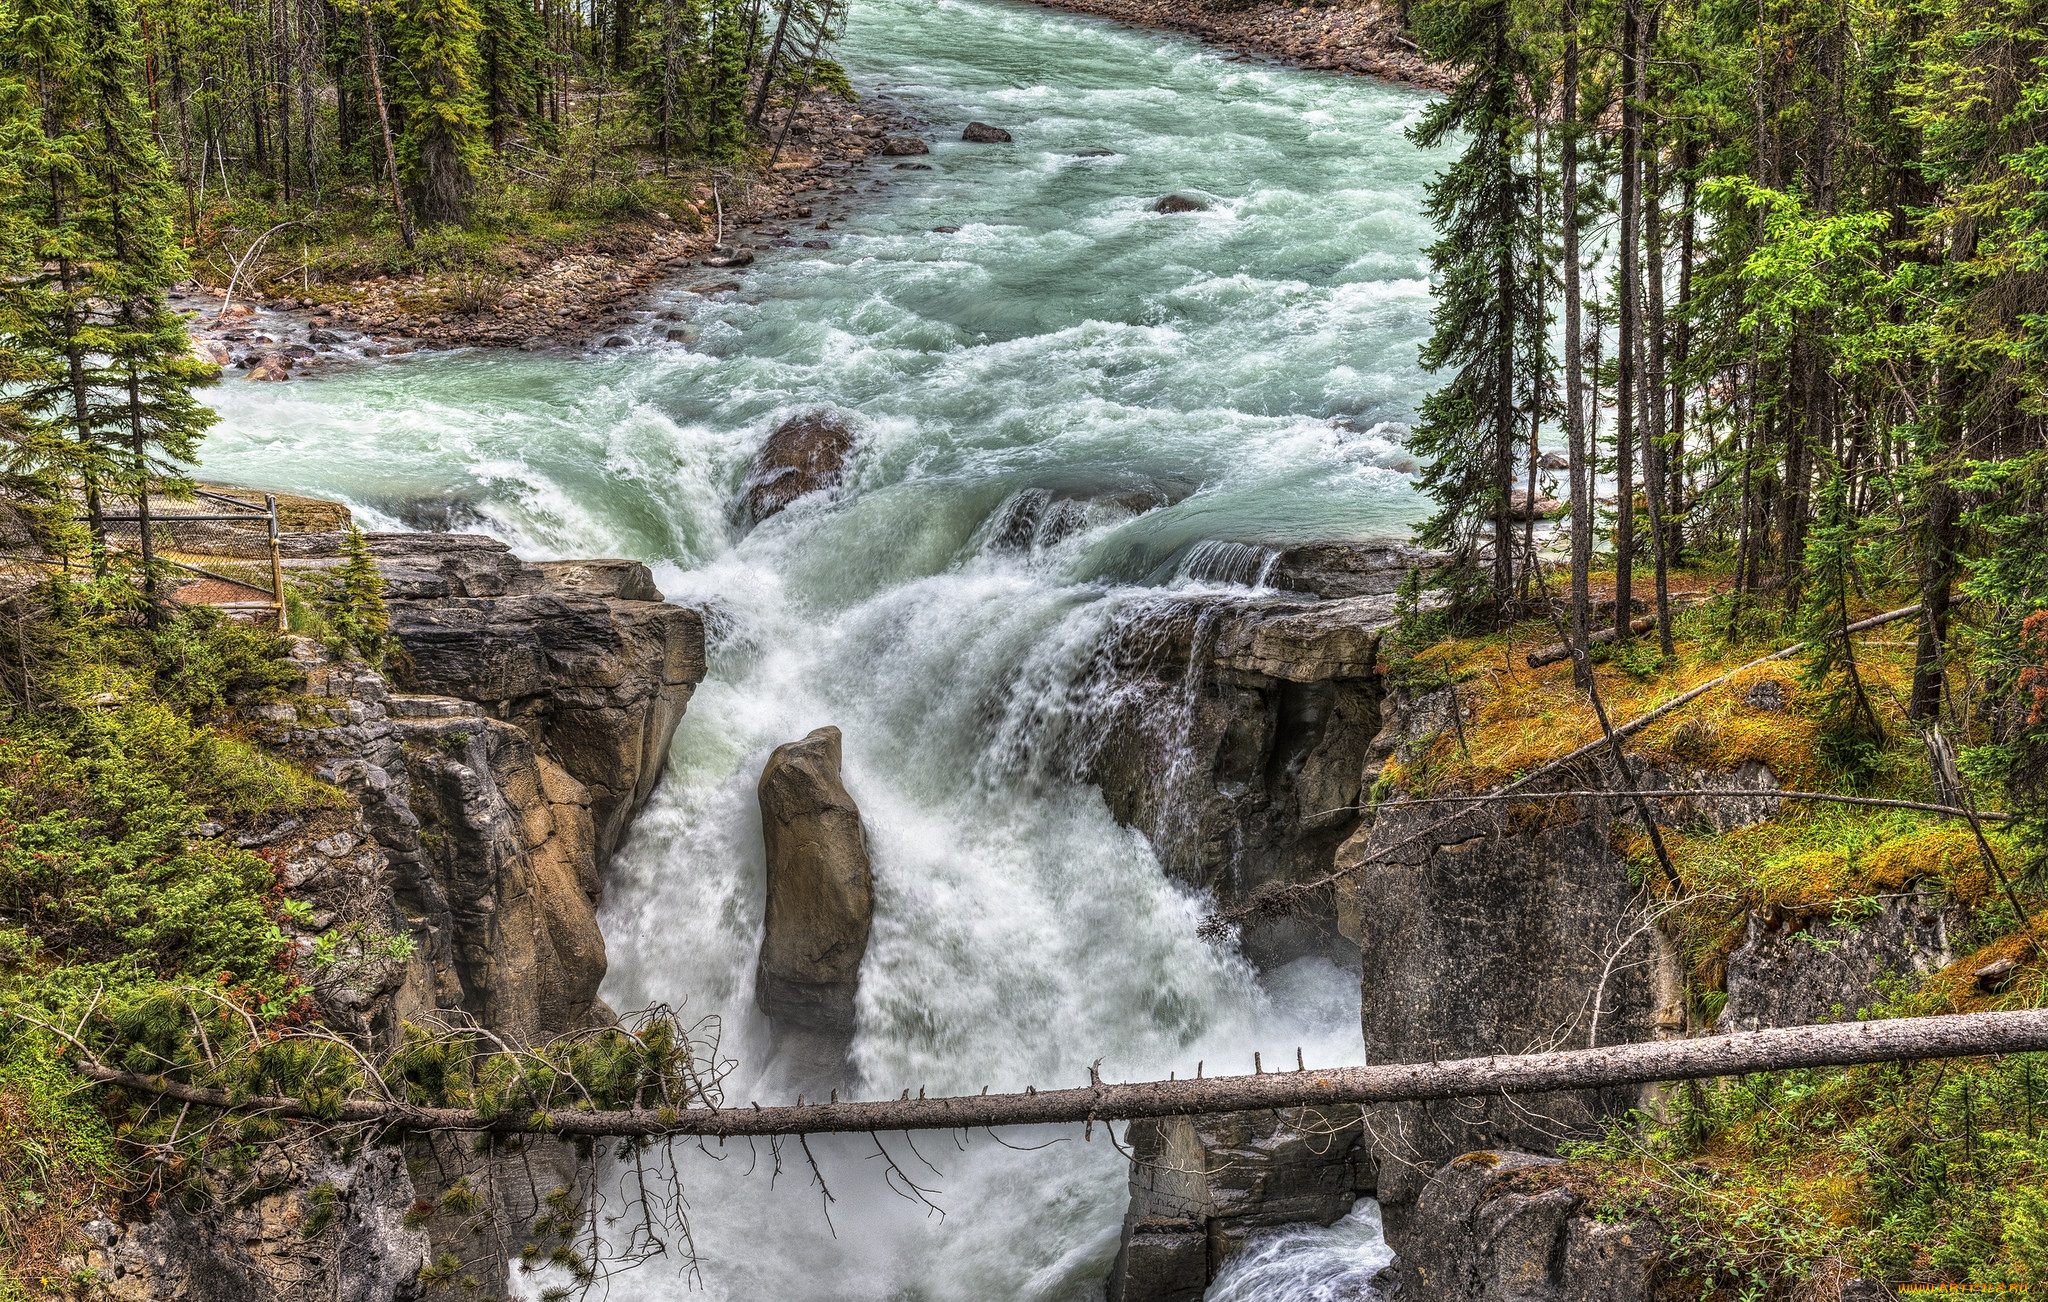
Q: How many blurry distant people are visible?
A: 0